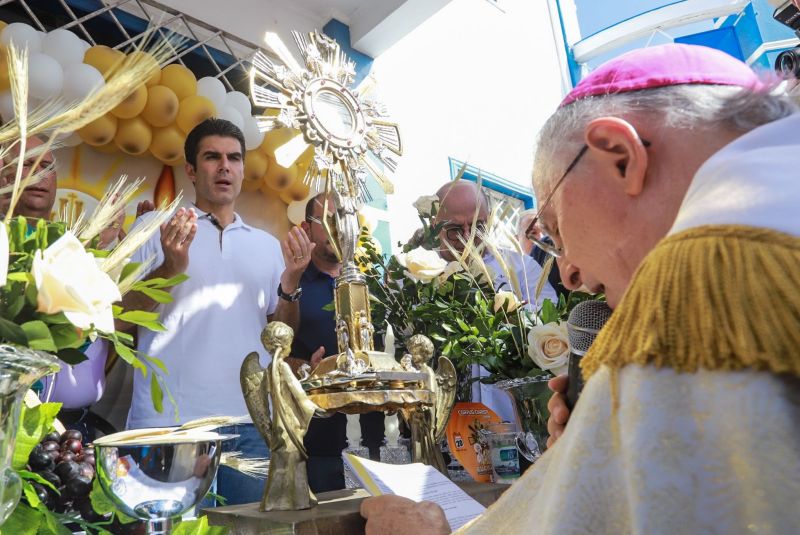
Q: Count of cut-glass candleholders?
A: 2